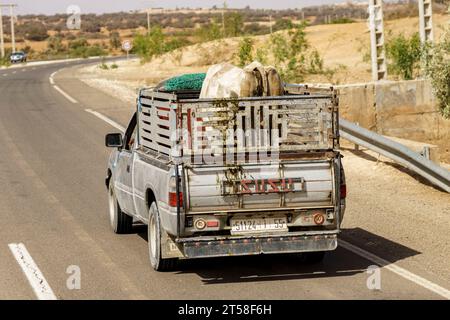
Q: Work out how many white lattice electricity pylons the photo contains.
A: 2